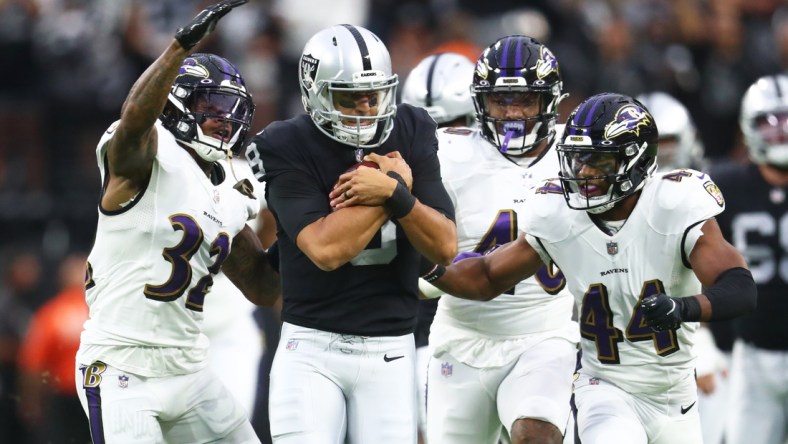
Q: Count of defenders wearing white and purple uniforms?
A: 3